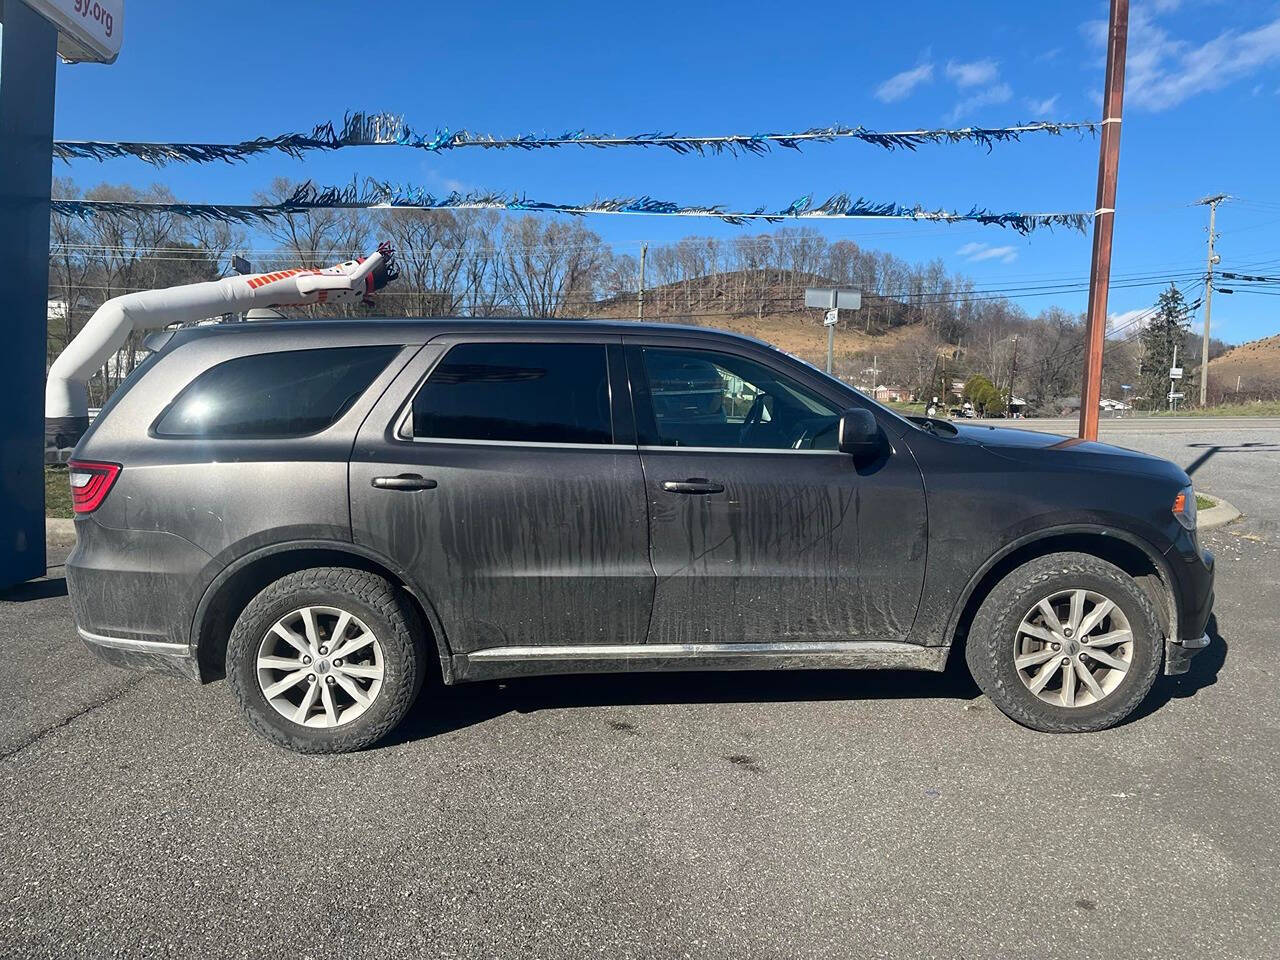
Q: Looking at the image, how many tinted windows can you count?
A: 2